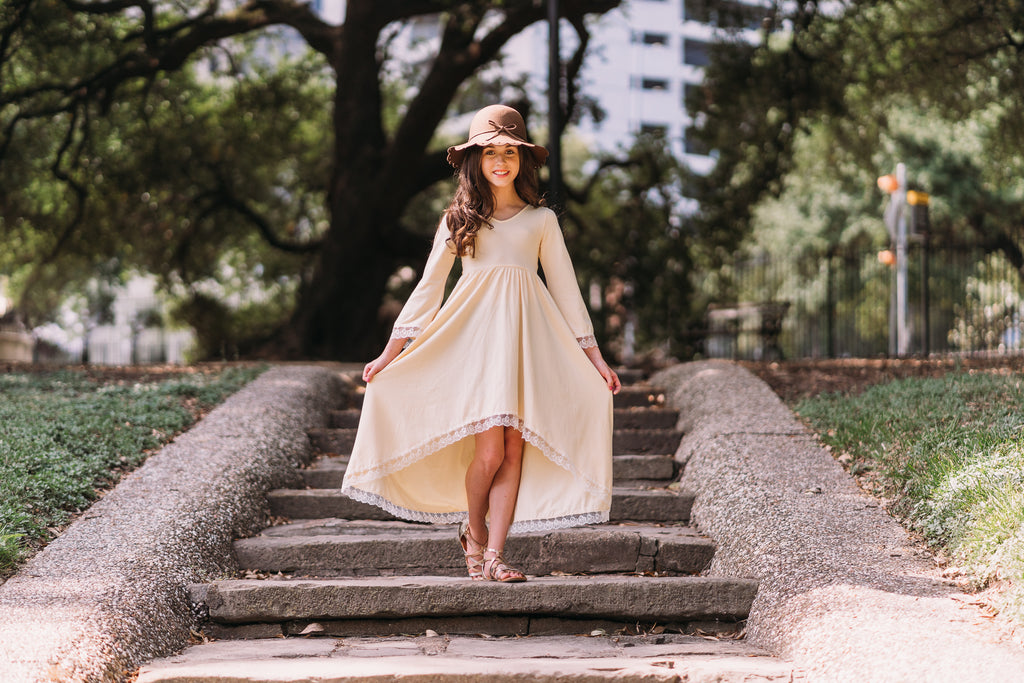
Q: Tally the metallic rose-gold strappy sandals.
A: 2